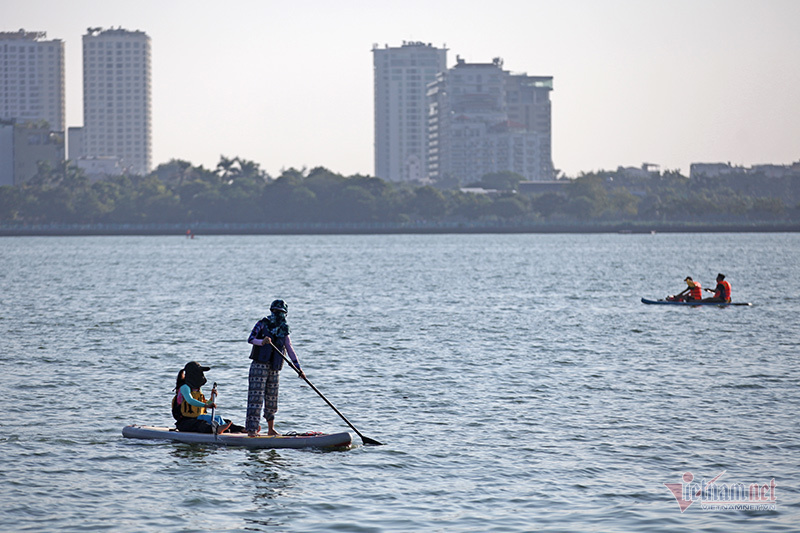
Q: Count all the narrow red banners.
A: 0